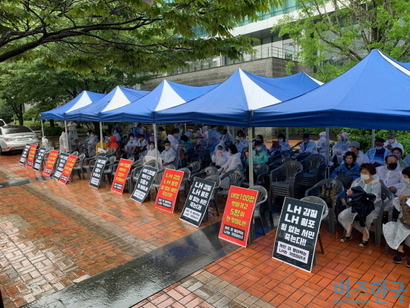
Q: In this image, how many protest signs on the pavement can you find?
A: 13